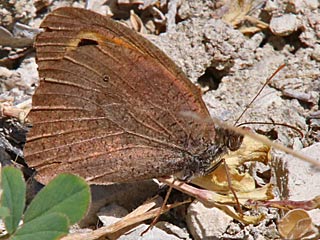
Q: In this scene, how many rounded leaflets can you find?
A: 3